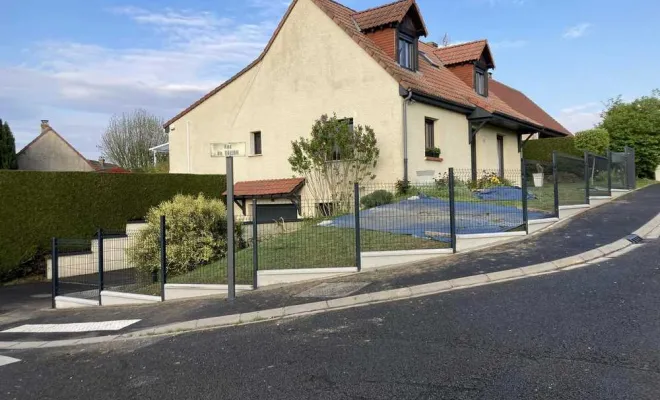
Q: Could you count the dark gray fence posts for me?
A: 11